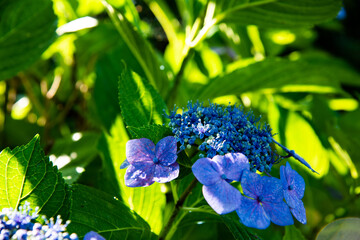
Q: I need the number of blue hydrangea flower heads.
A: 2